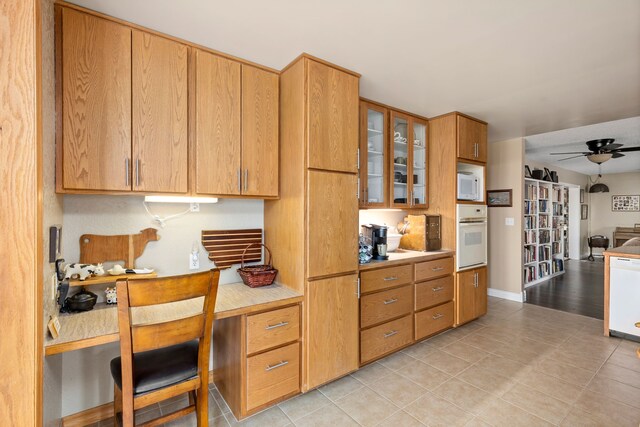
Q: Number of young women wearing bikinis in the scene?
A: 0